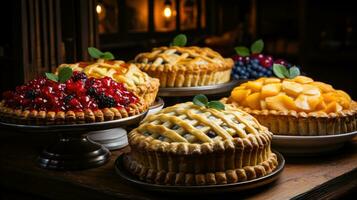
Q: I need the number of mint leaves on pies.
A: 9